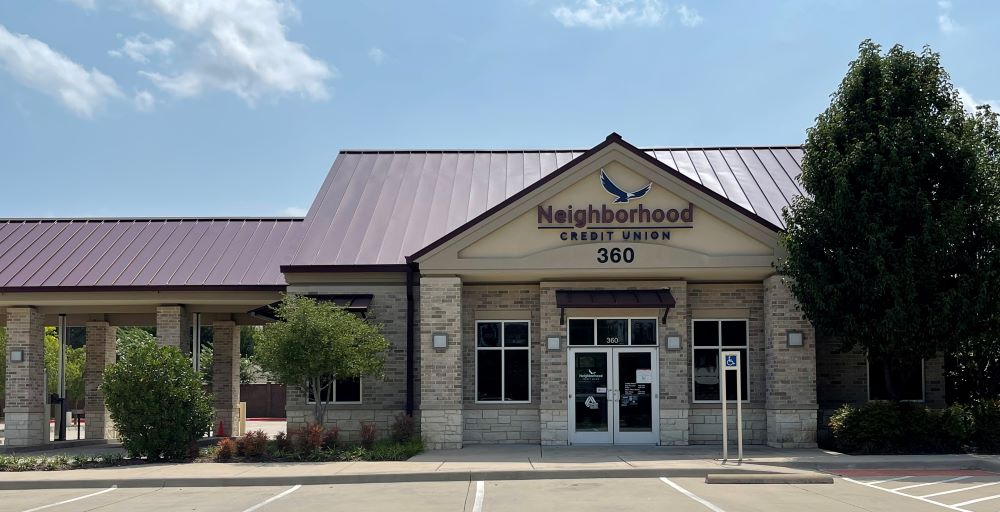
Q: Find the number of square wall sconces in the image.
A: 5